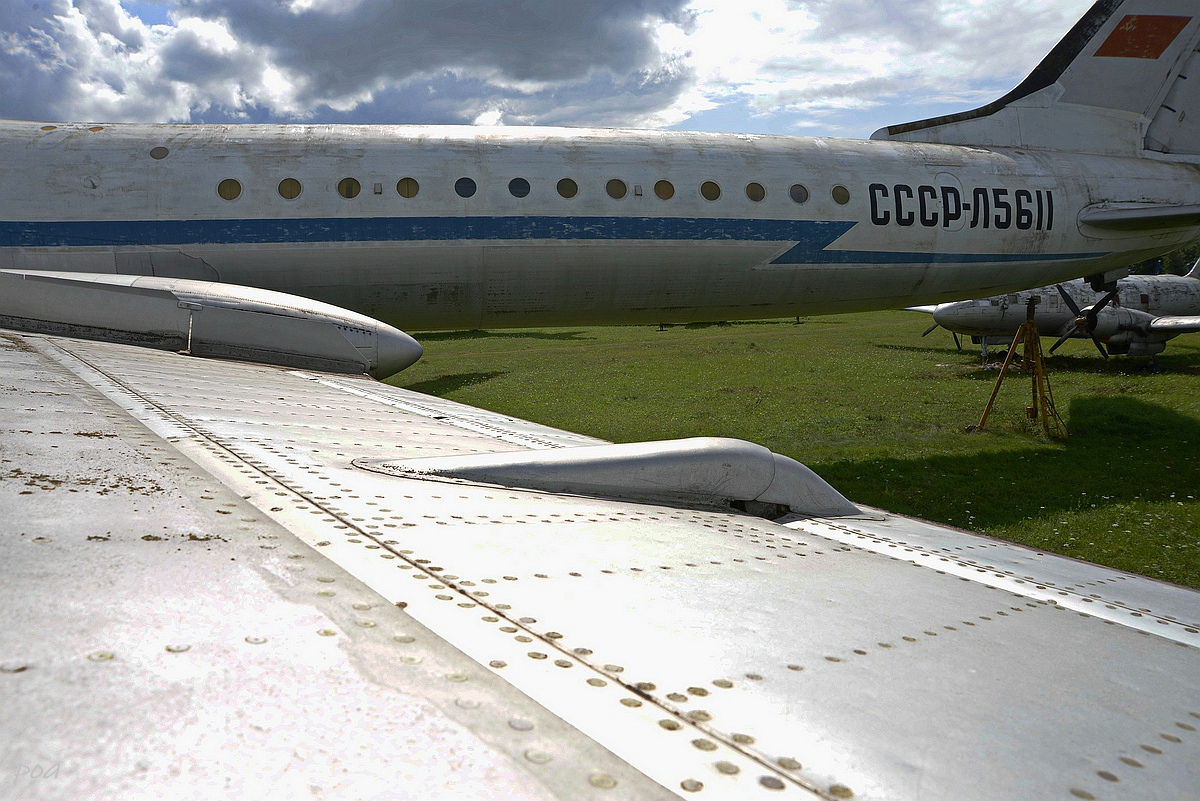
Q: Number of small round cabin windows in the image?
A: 13